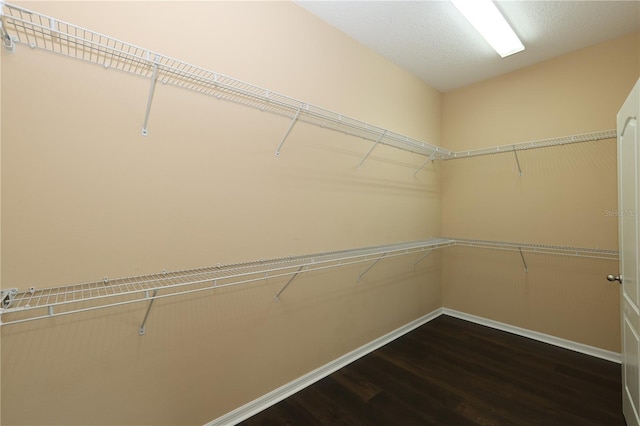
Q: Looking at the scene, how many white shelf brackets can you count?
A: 10